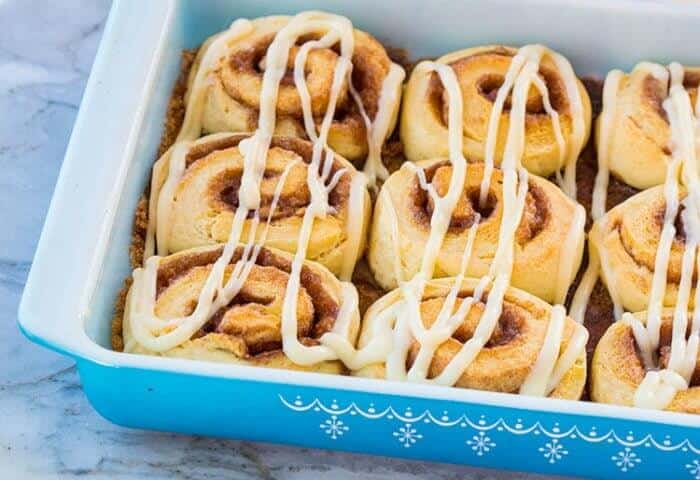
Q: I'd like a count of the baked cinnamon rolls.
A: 9